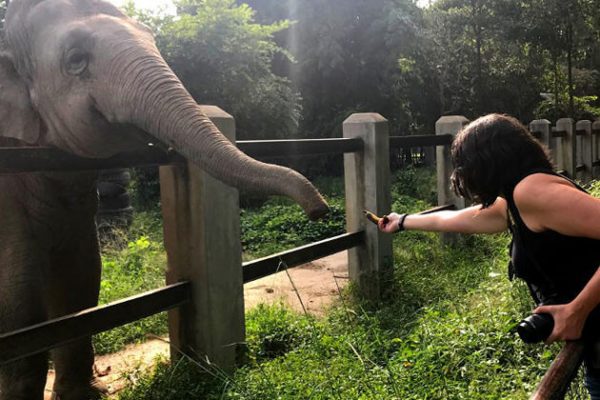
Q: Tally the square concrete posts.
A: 7